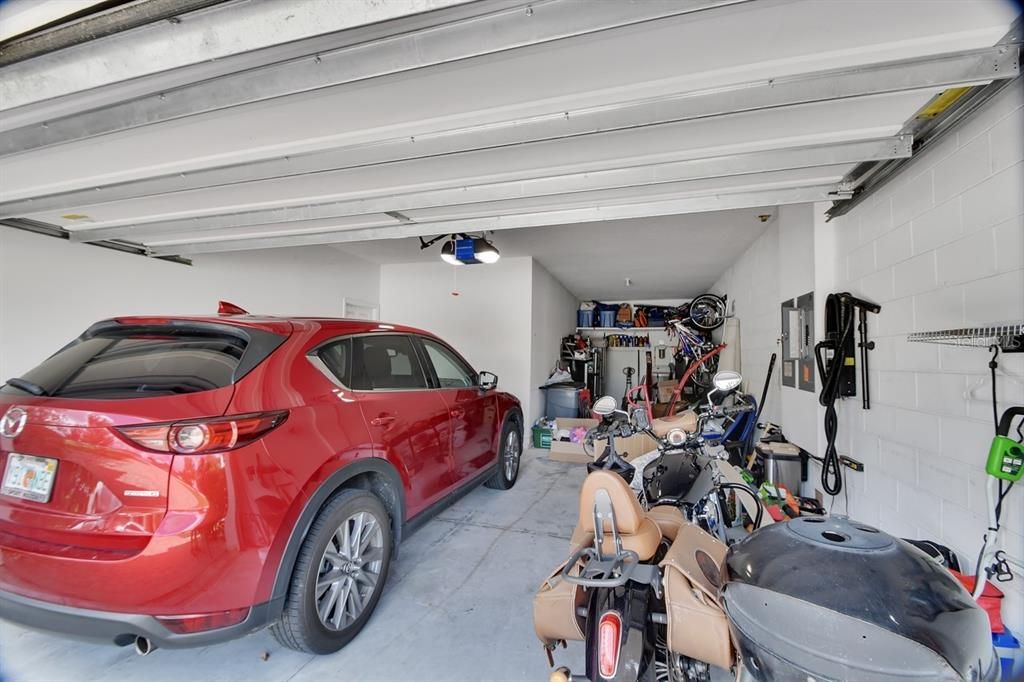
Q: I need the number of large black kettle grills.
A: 1